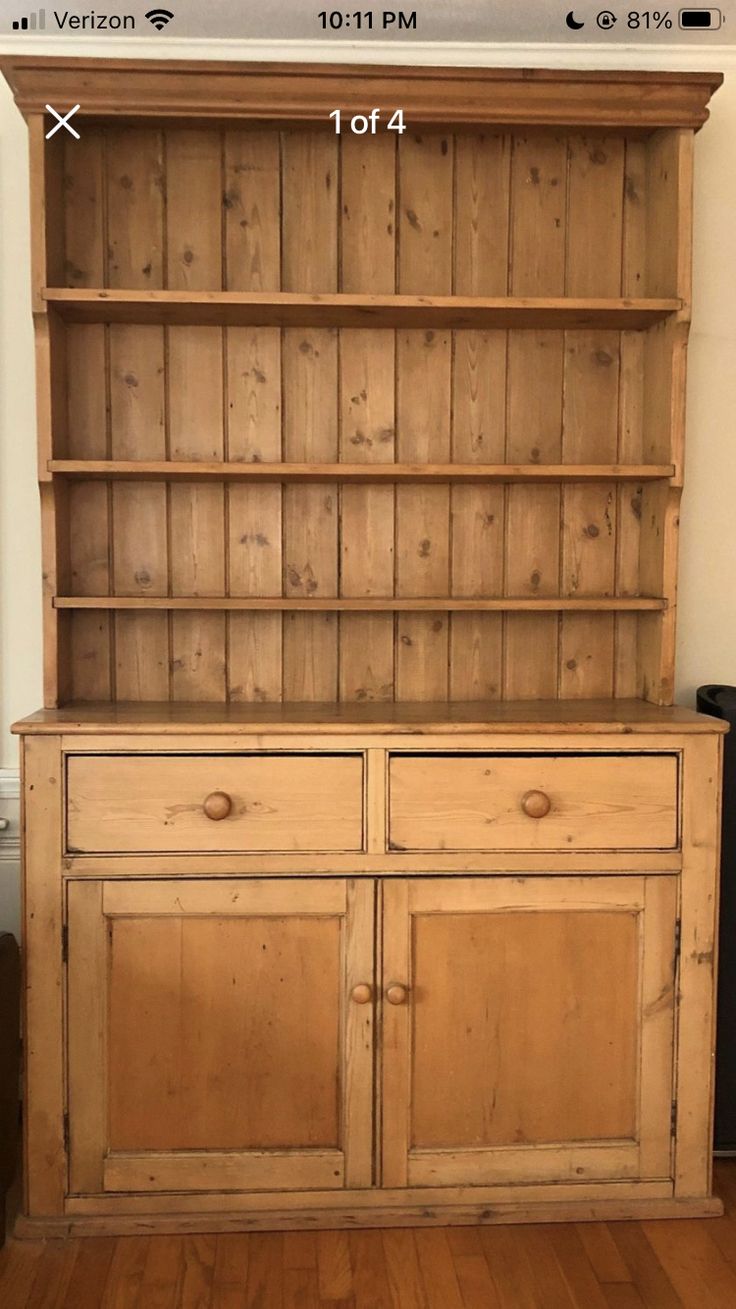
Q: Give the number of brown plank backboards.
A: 11